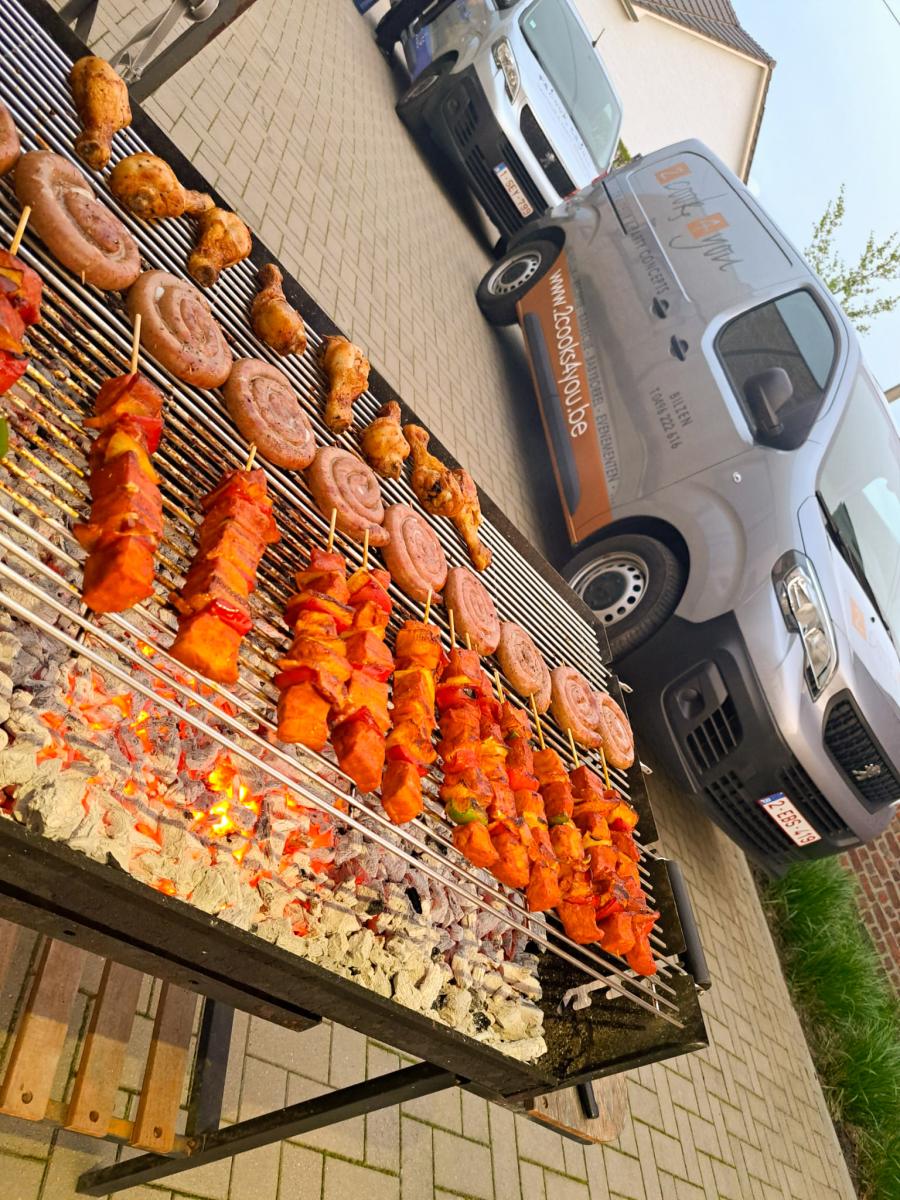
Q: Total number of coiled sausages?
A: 10